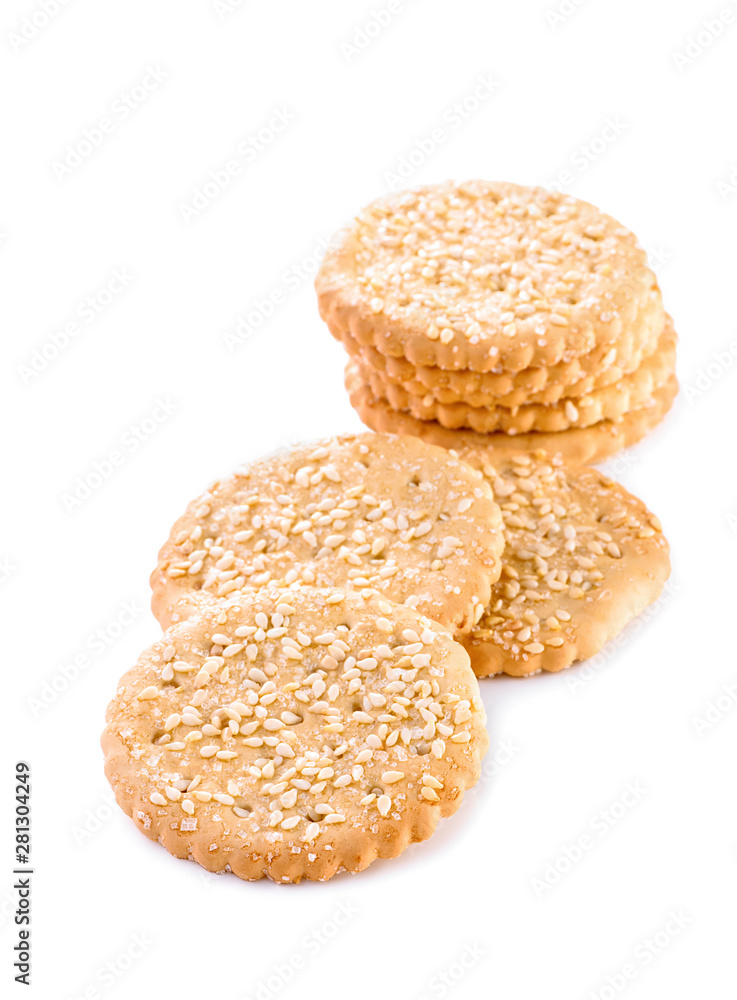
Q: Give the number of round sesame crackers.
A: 8